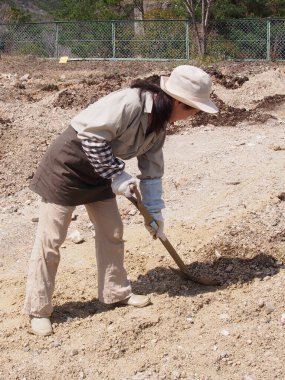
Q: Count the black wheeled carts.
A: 0